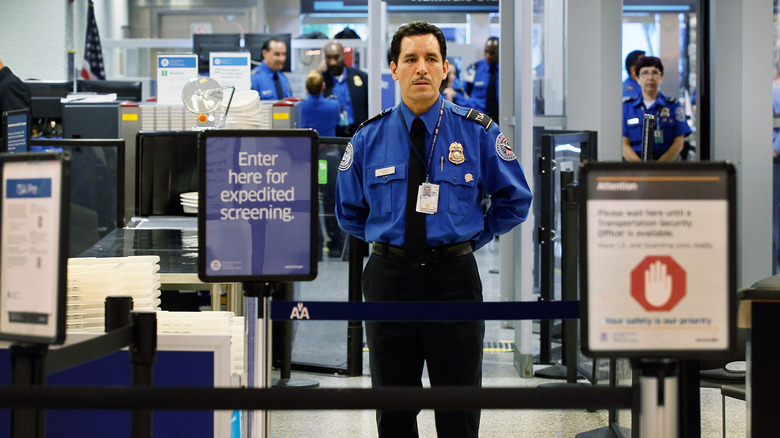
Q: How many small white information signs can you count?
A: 2